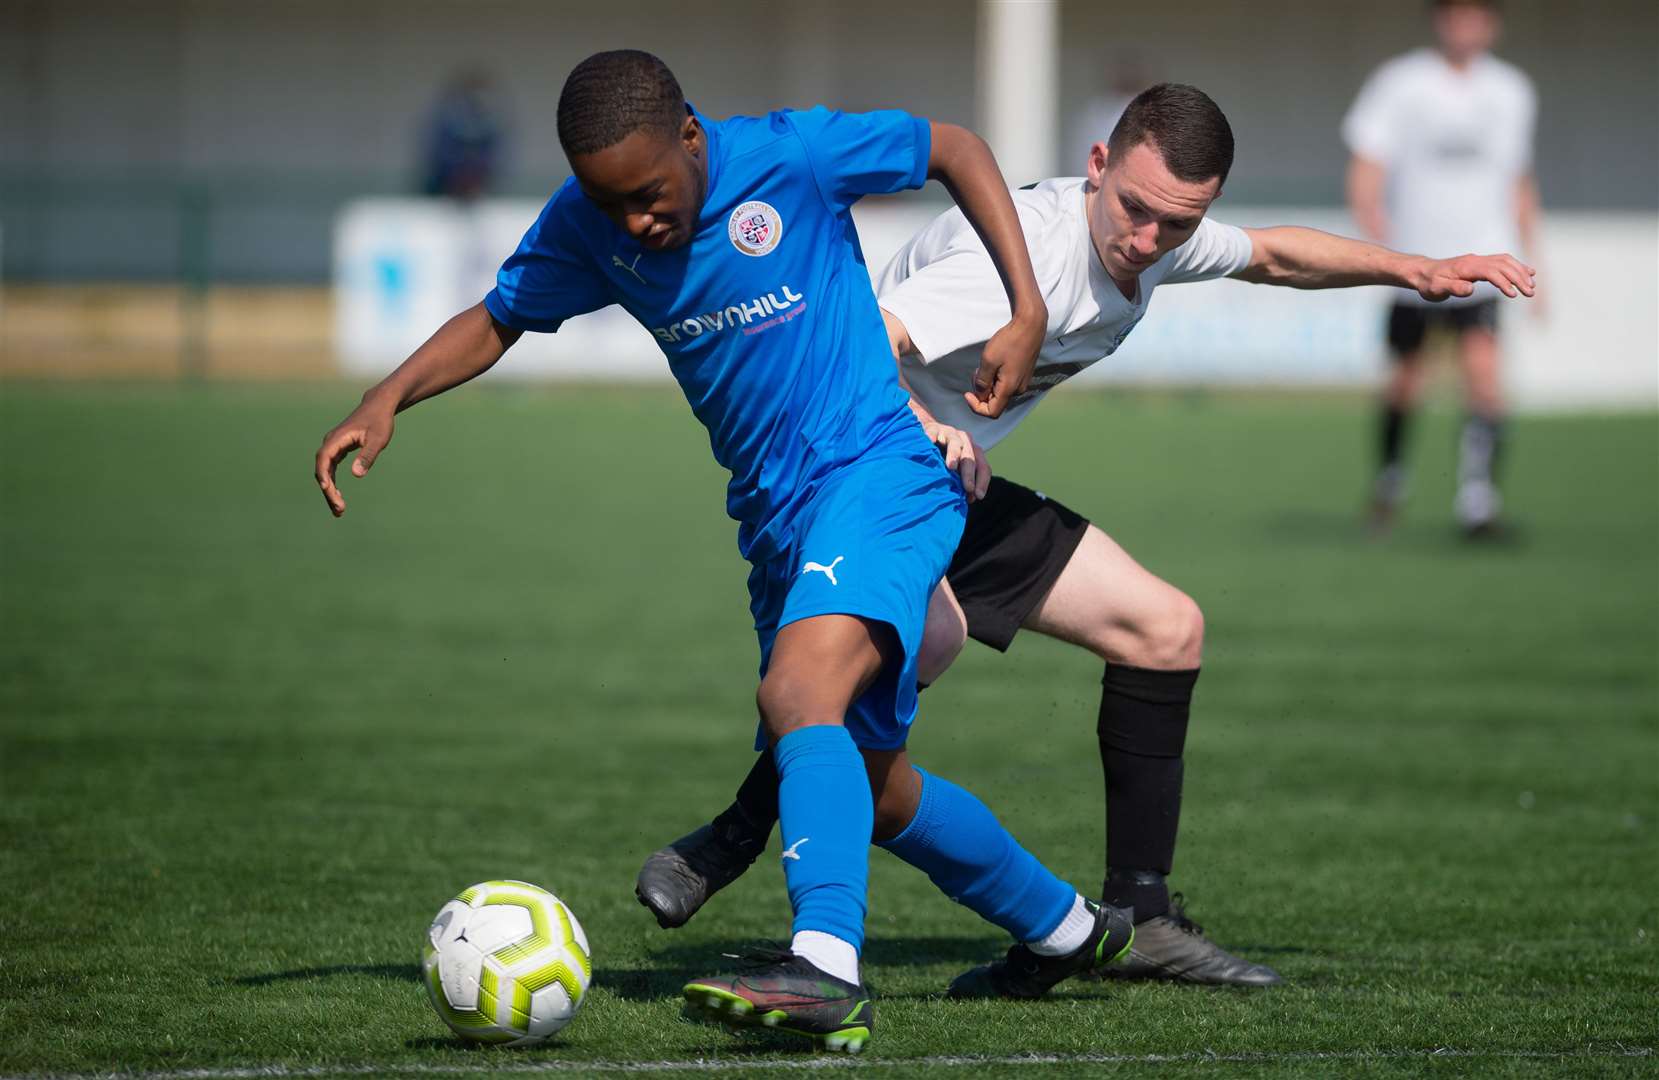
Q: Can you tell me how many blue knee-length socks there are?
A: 2